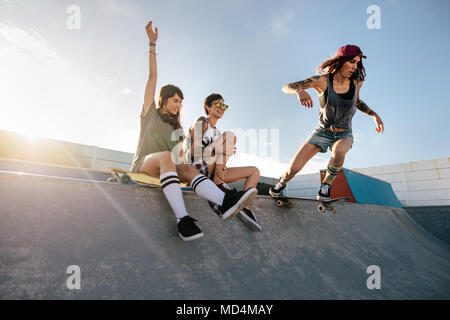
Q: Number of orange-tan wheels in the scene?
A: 4